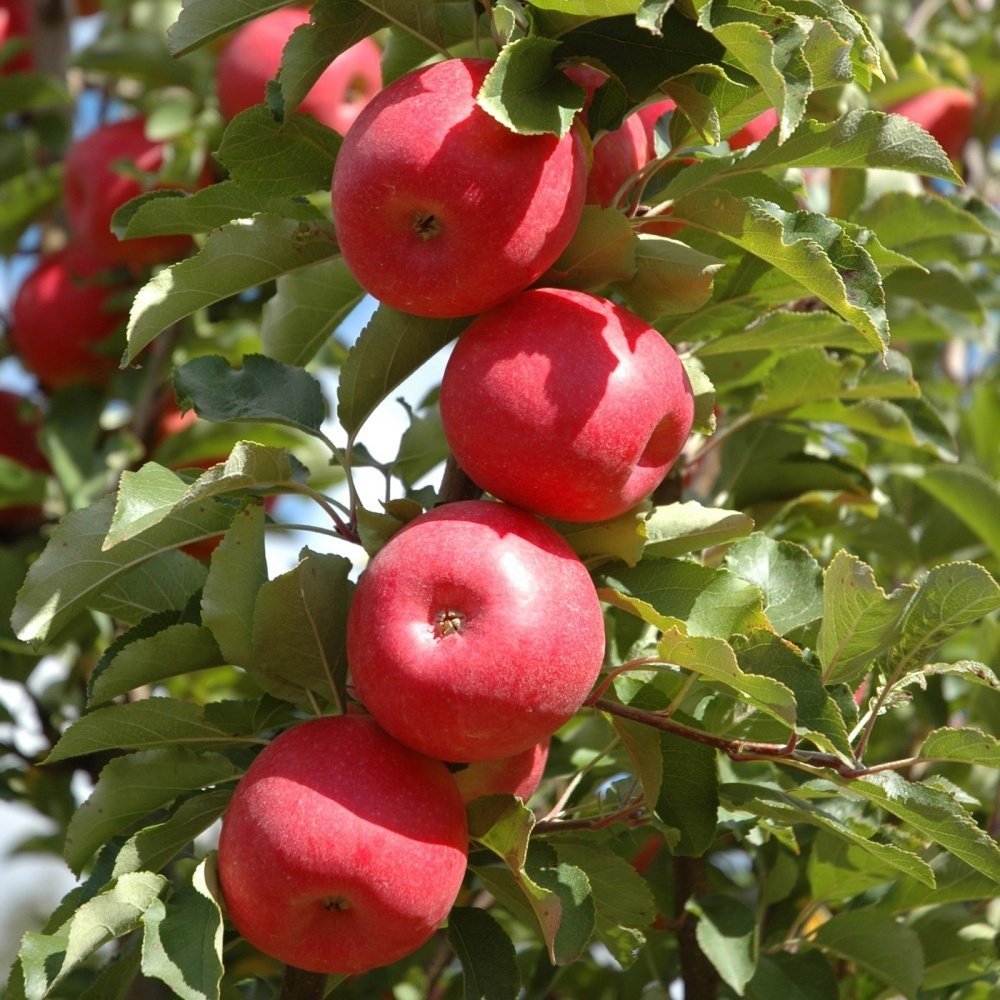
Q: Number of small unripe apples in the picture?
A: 0